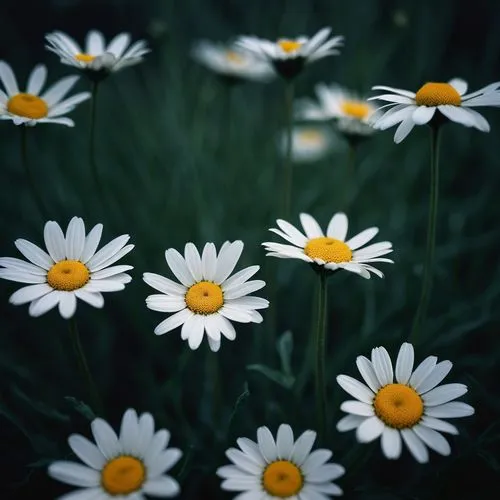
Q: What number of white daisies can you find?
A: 13